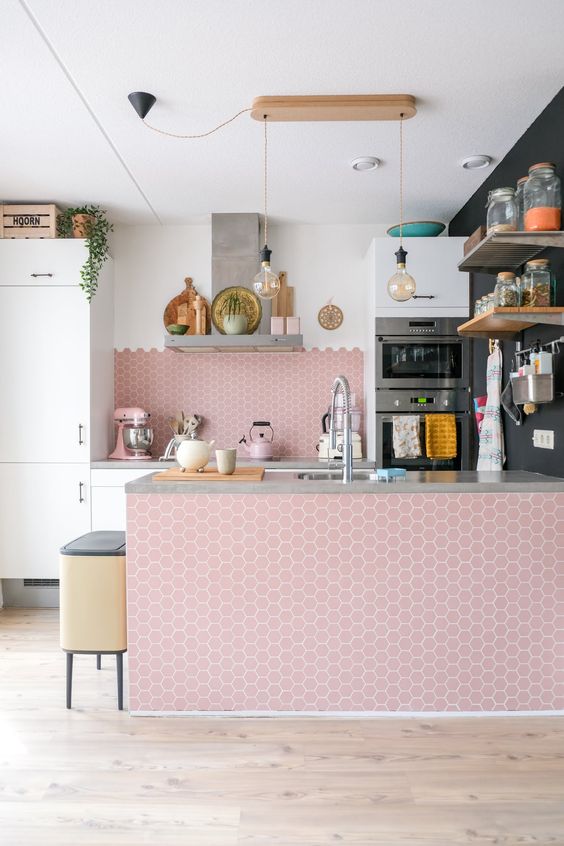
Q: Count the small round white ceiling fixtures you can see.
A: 2